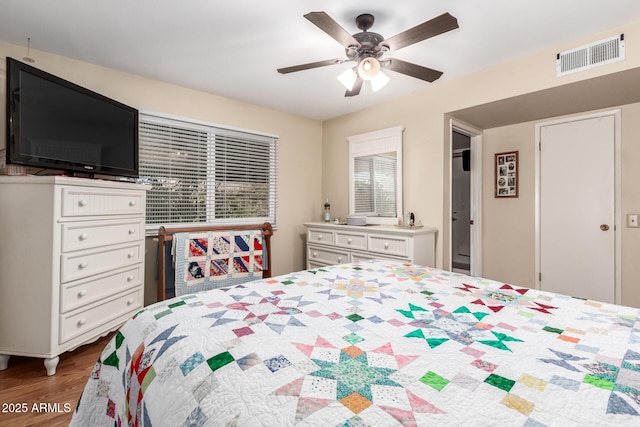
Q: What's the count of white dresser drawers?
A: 11